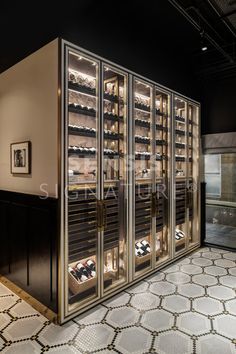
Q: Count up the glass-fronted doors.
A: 6